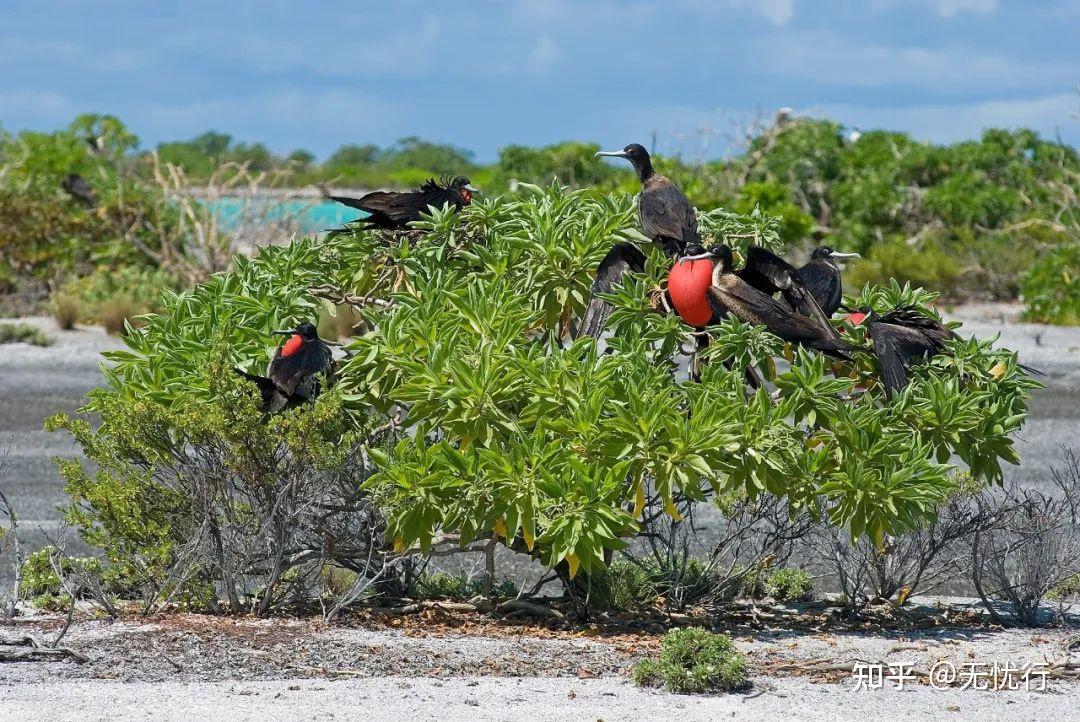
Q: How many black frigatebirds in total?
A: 7